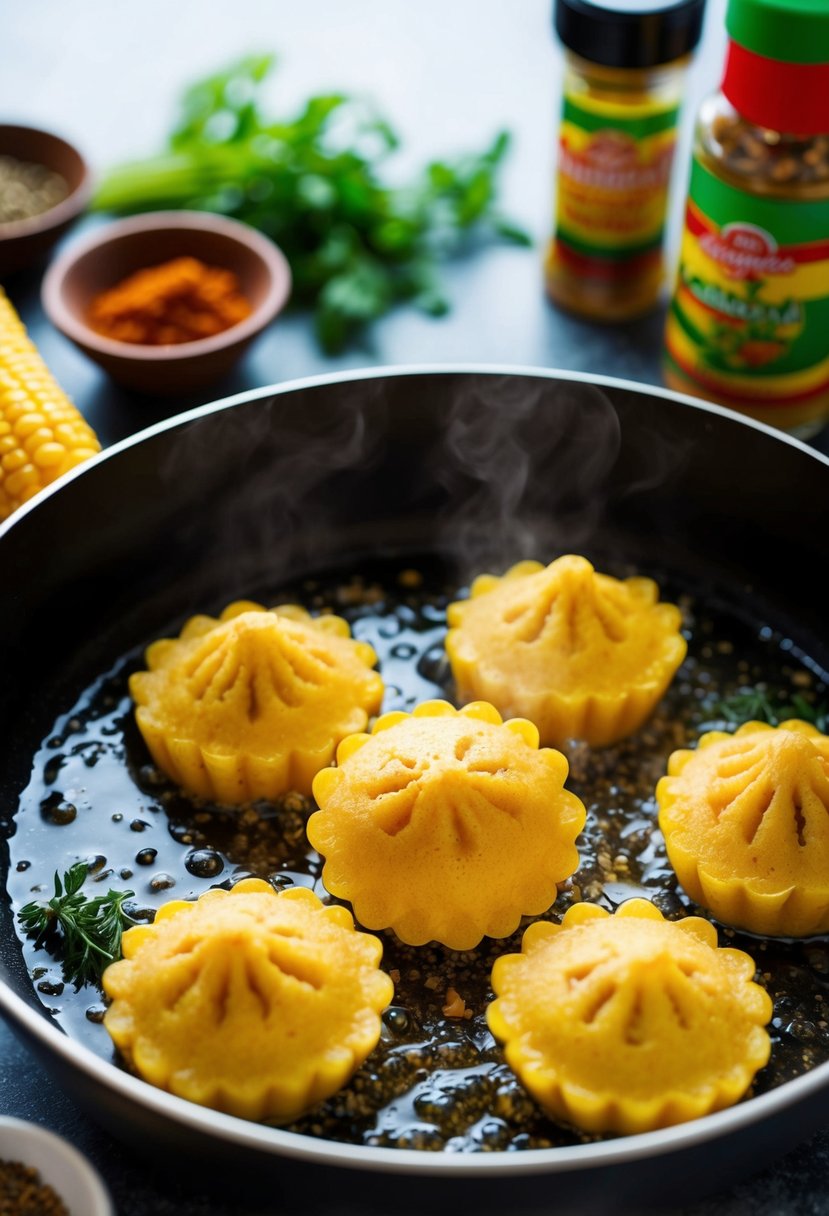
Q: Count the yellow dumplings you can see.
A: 6